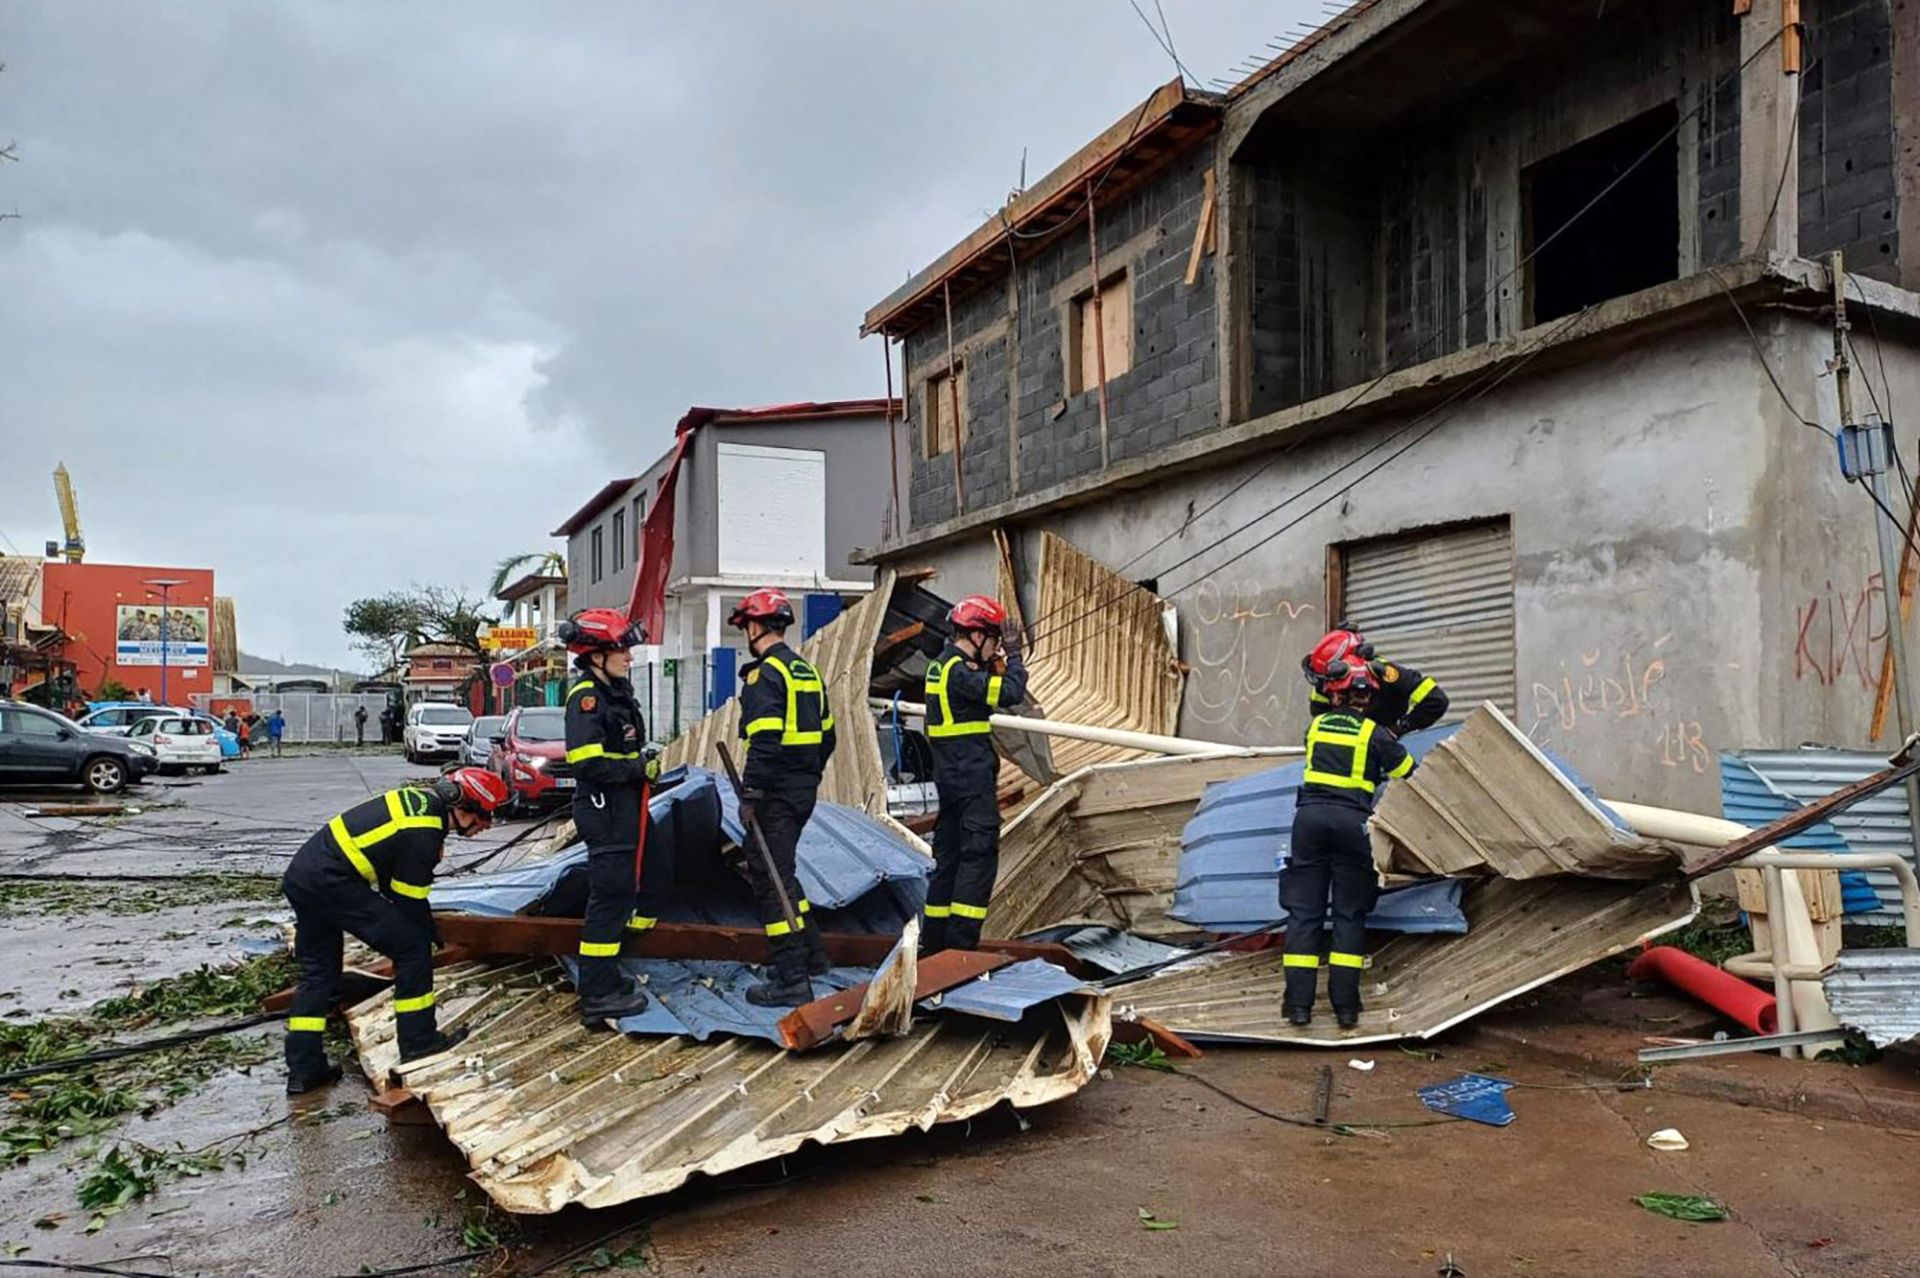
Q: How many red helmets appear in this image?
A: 6